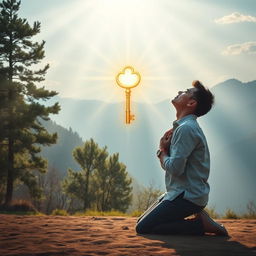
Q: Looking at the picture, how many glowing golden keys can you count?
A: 1